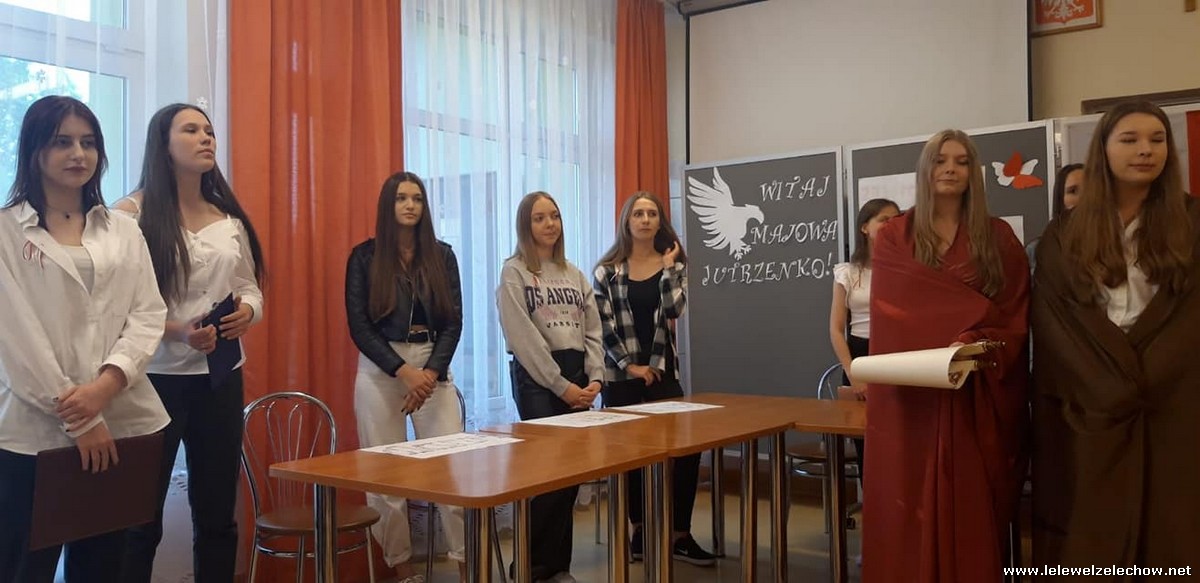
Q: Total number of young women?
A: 9